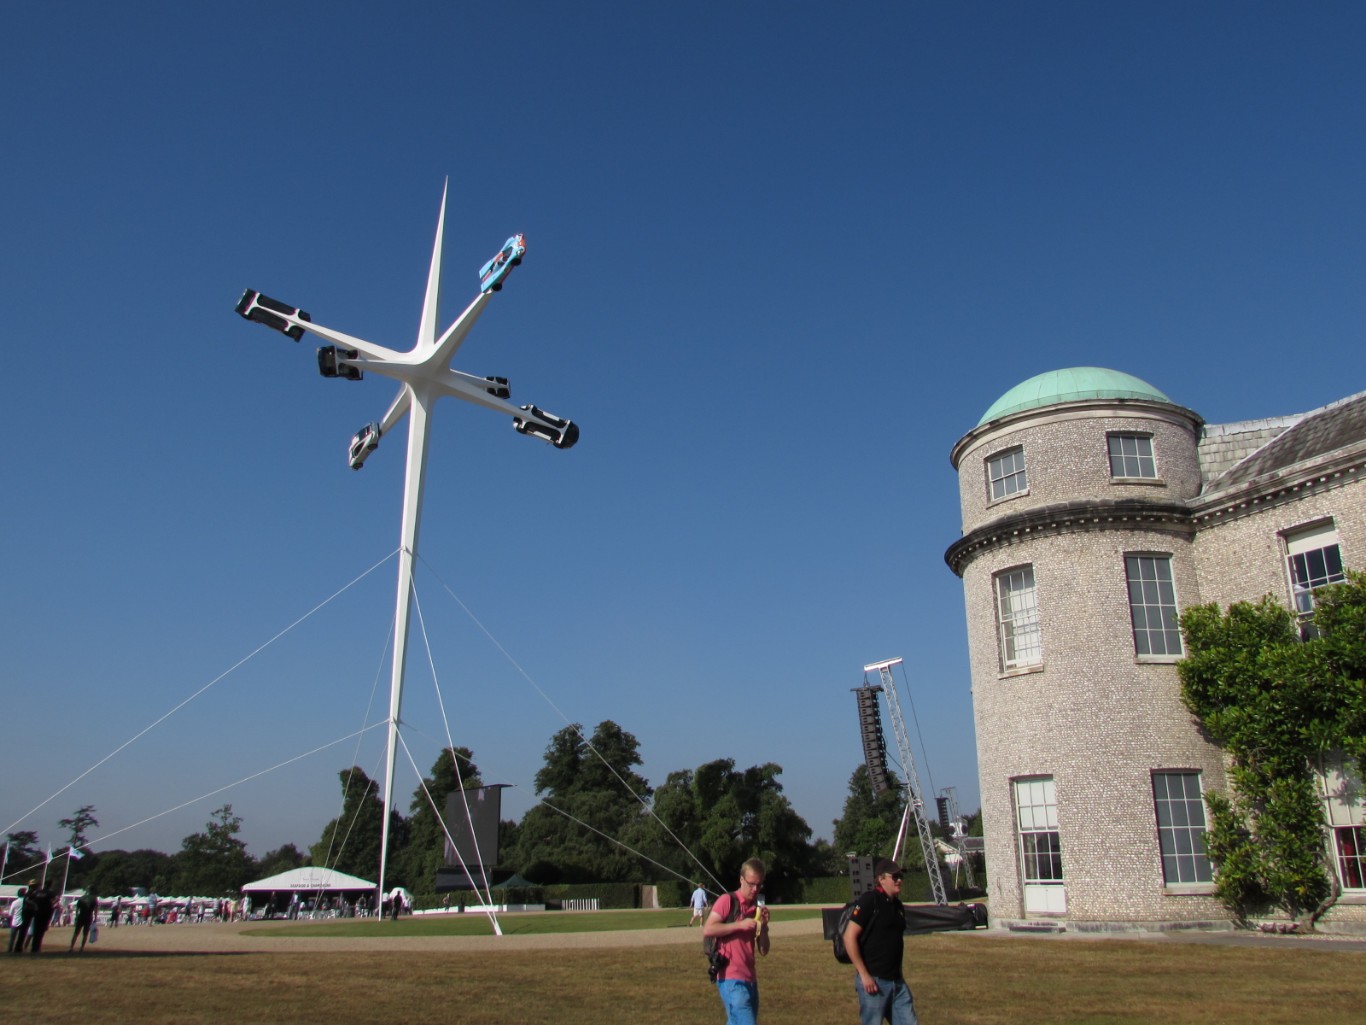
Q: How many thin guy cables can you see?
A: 8